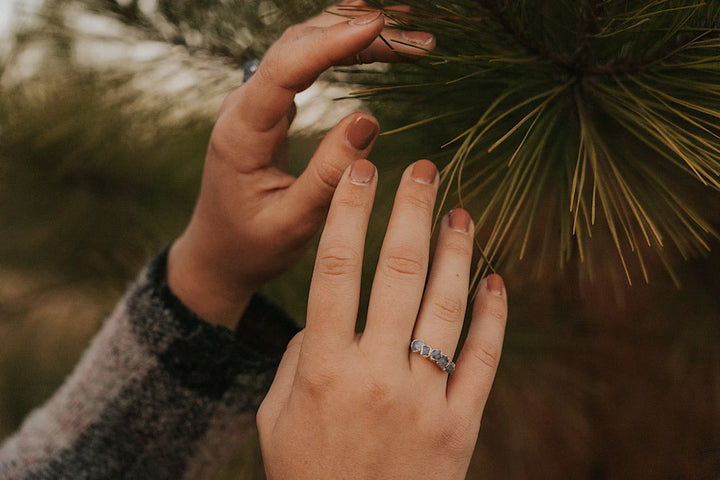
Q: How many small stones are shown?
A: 5